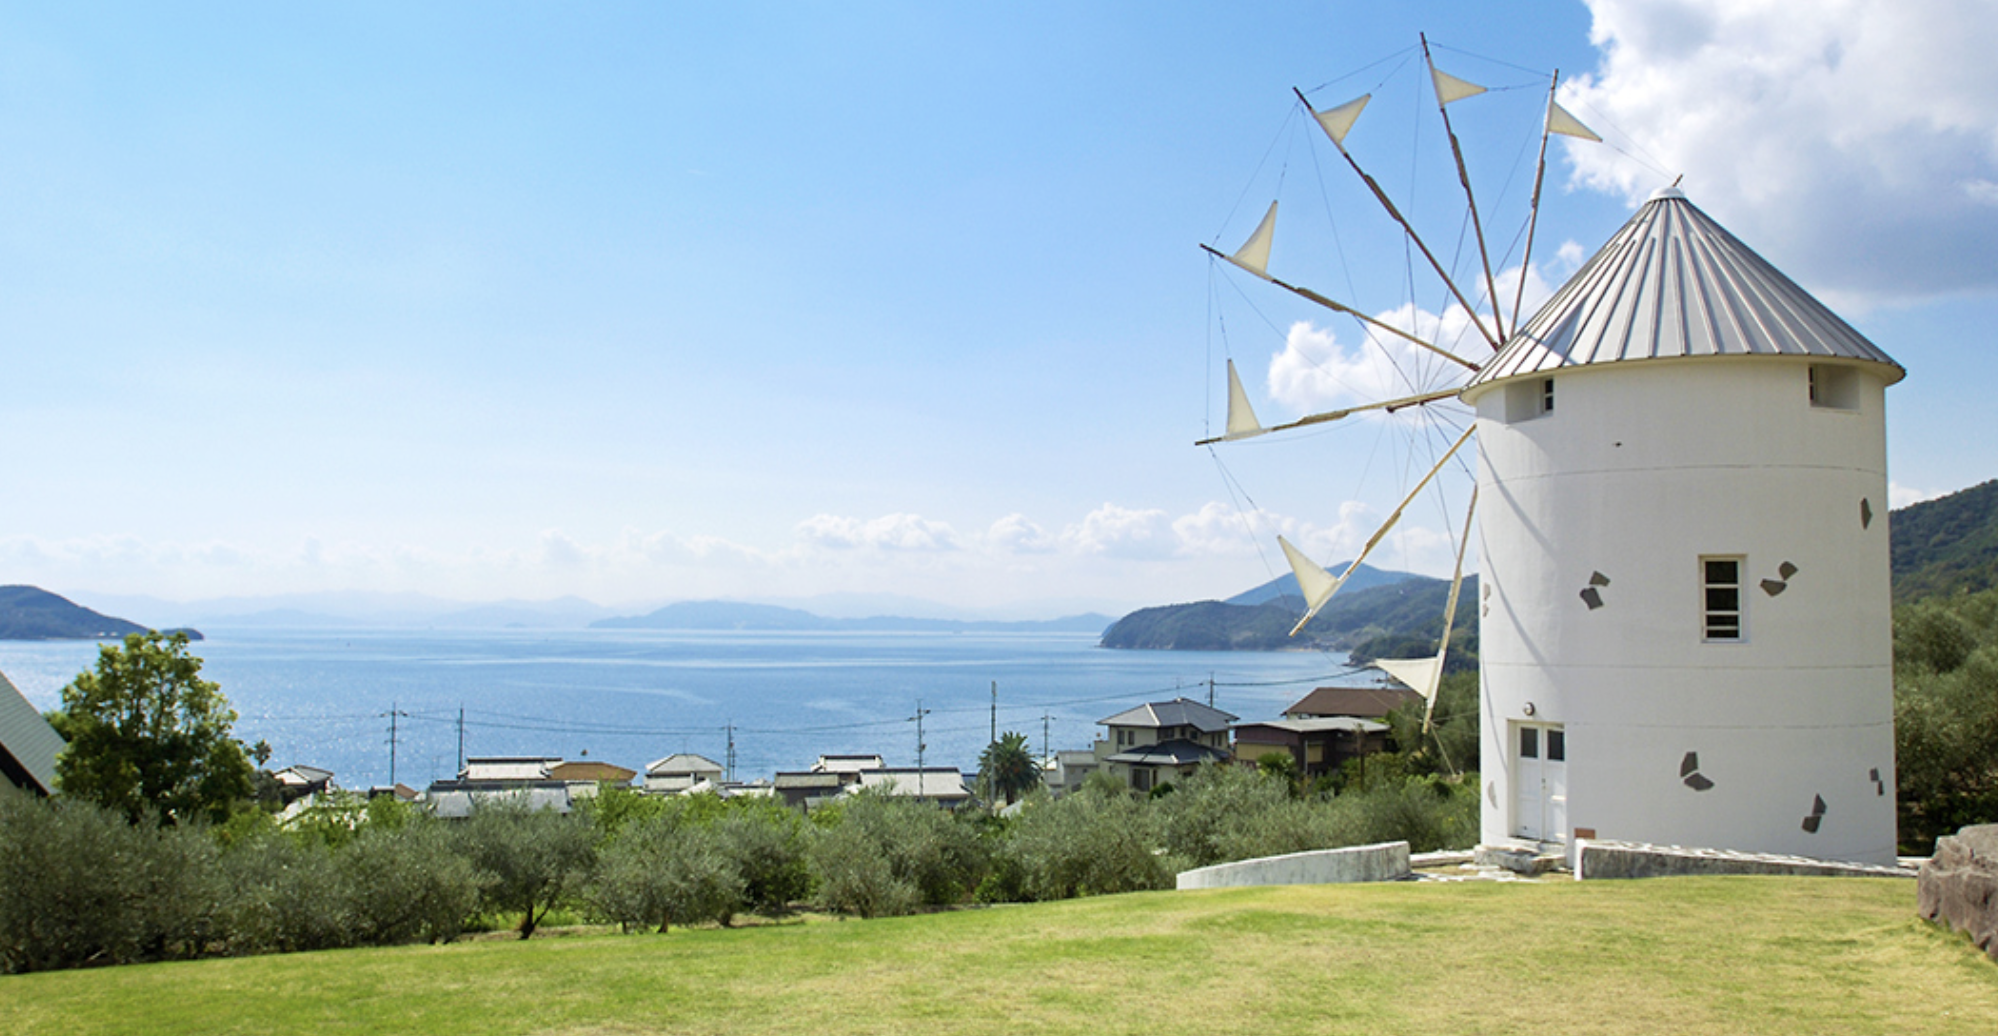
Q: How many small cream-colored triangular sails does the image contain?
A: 7